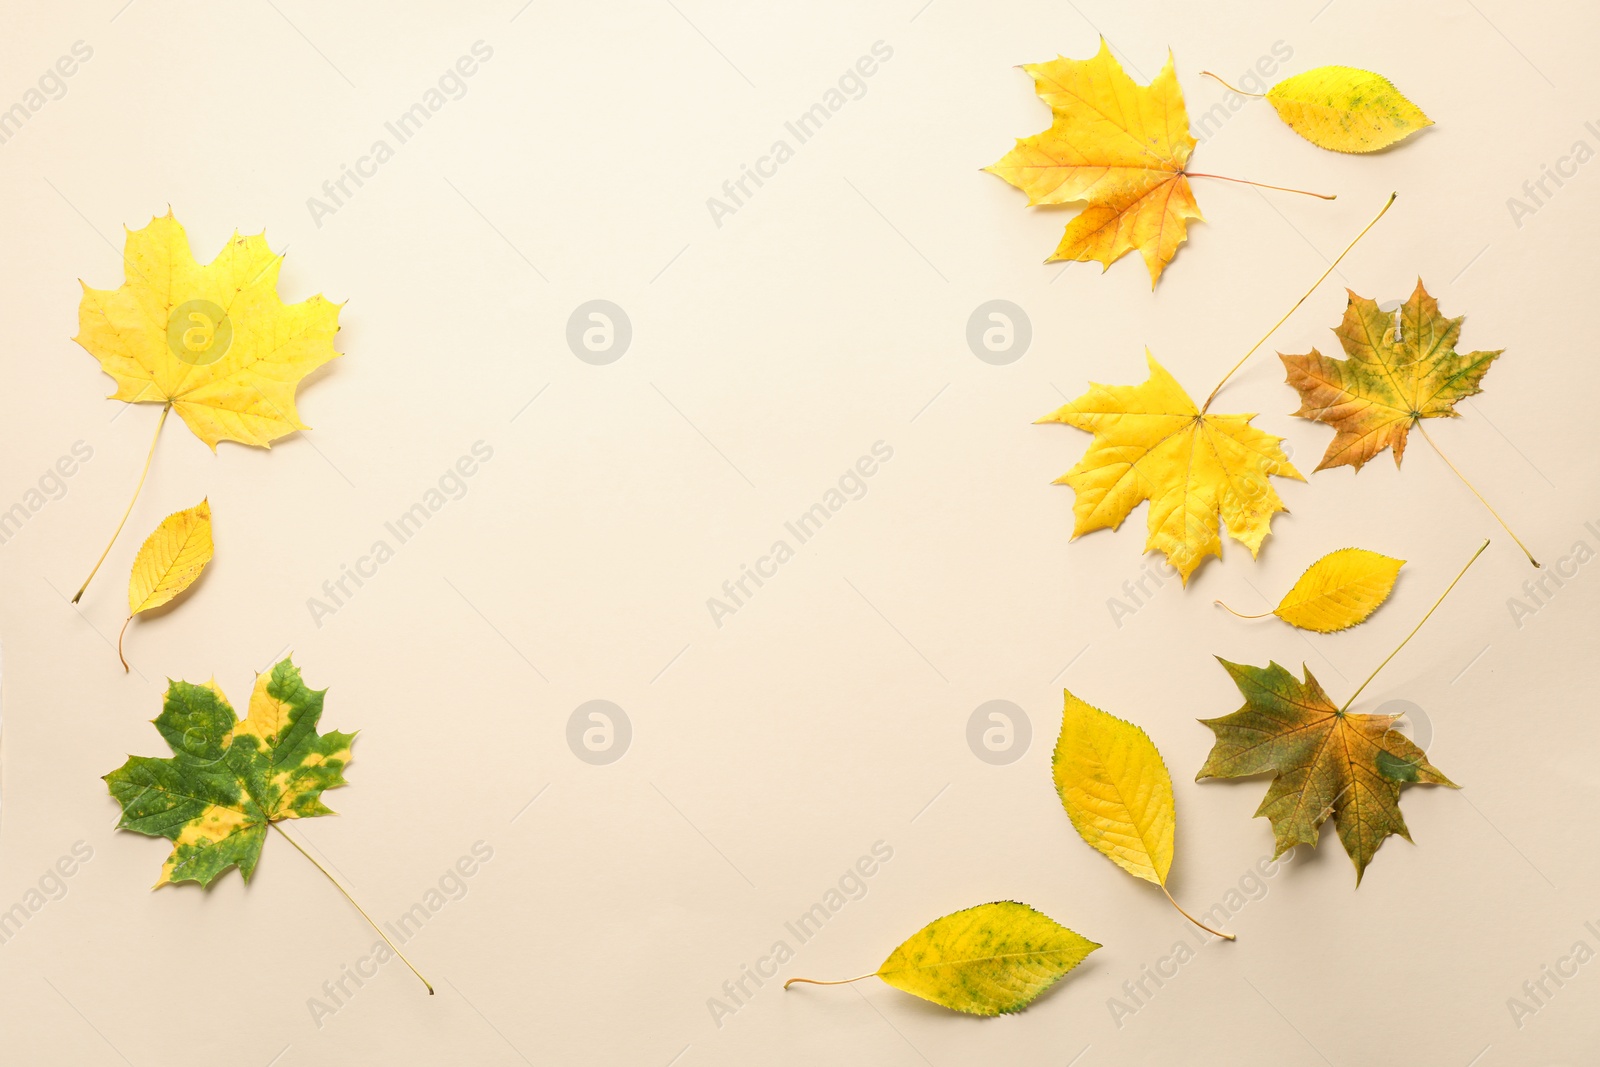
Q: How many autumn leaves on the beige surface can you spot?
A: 11